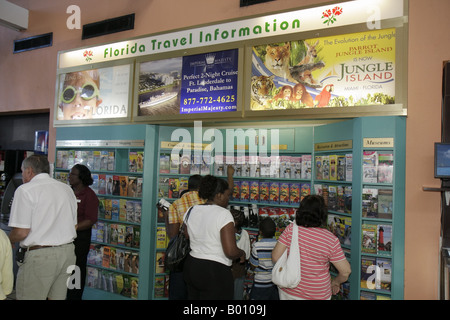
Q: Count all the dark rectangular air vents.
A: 3